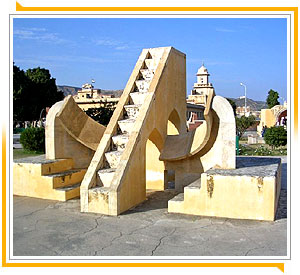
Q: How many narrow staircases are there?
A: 1